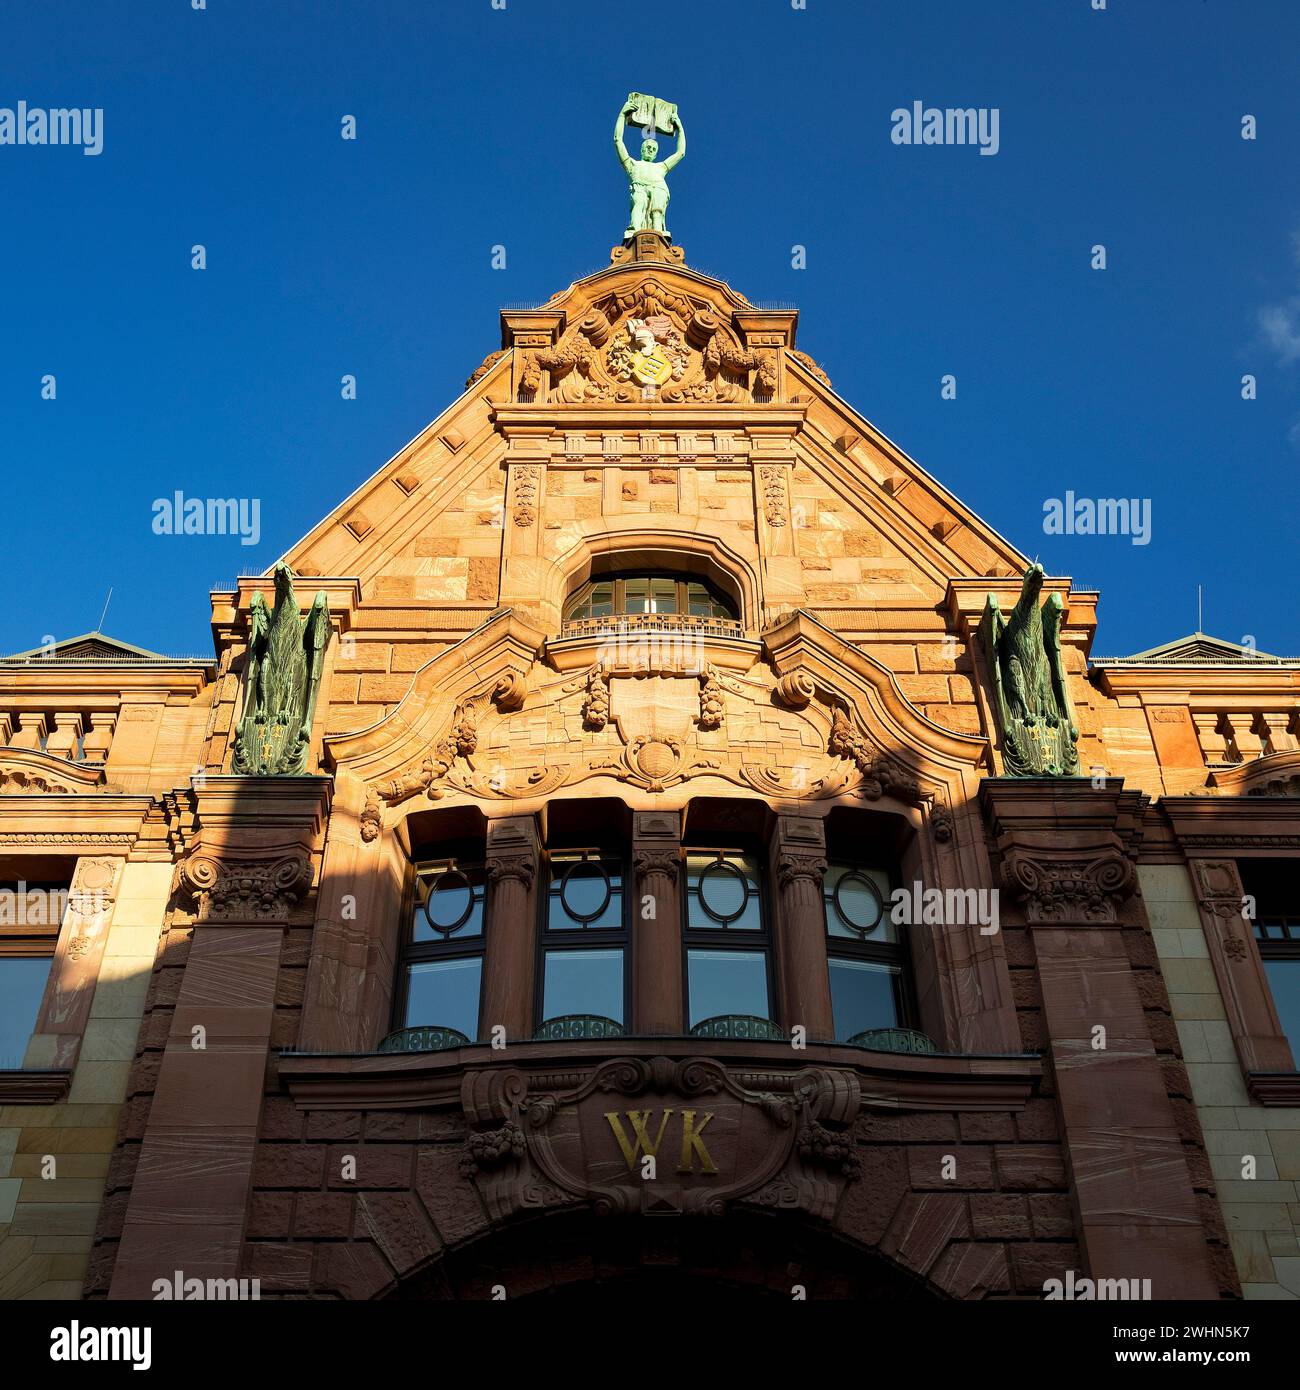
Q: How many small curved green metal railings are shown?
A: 4